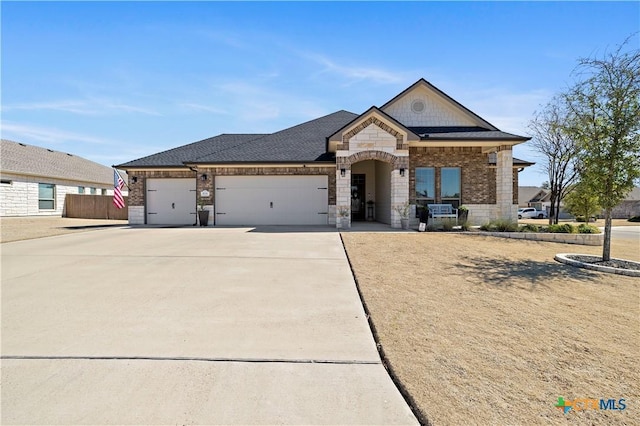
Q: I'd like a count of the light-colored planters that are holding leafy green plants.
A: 2